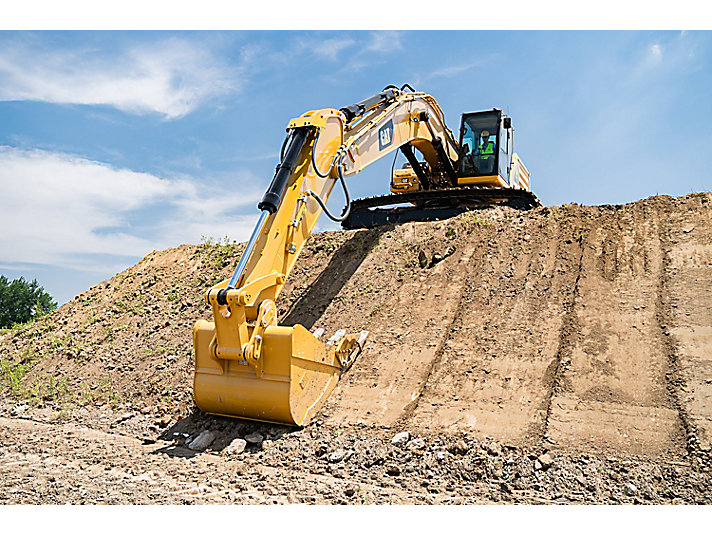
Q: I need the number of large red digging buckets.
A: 0